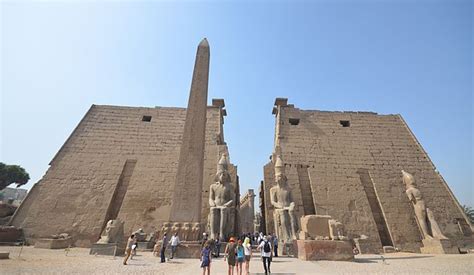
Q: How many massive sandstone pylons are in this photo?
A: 2